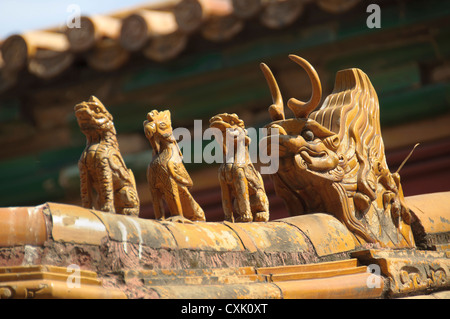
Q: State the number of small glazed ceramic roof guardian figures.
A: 3